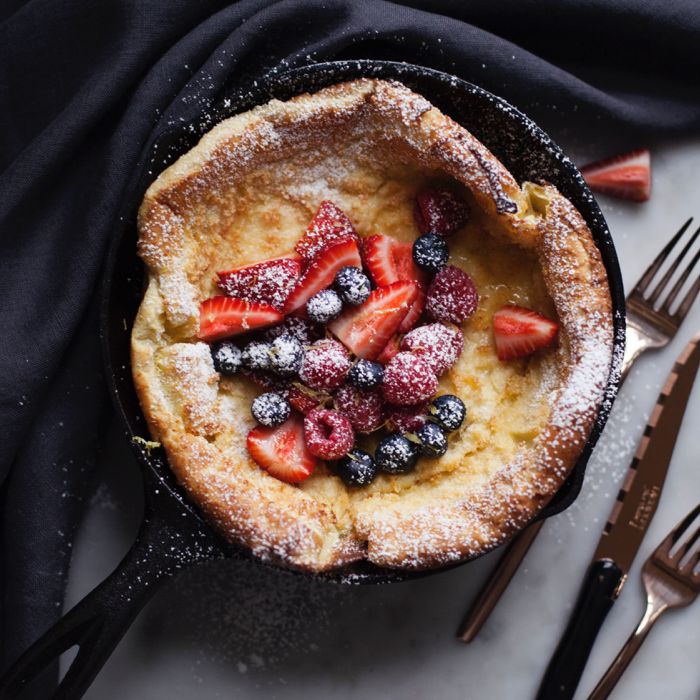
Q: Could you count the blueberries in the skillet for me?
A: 12